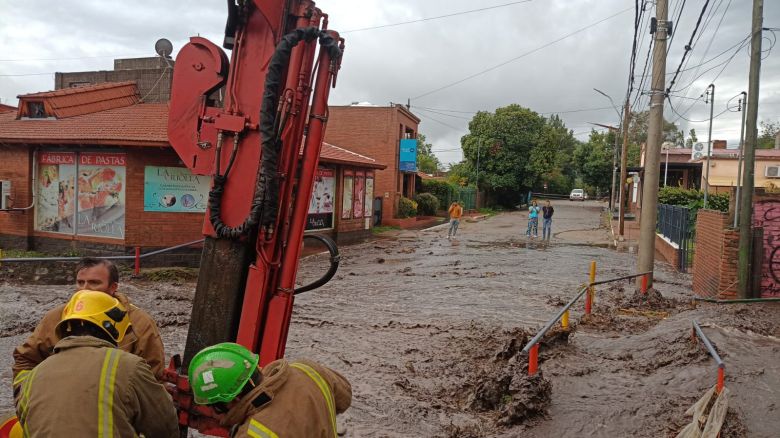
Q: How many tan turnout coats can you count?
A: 3